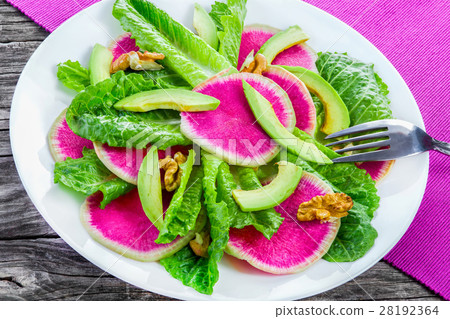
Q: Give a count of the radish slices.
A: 9